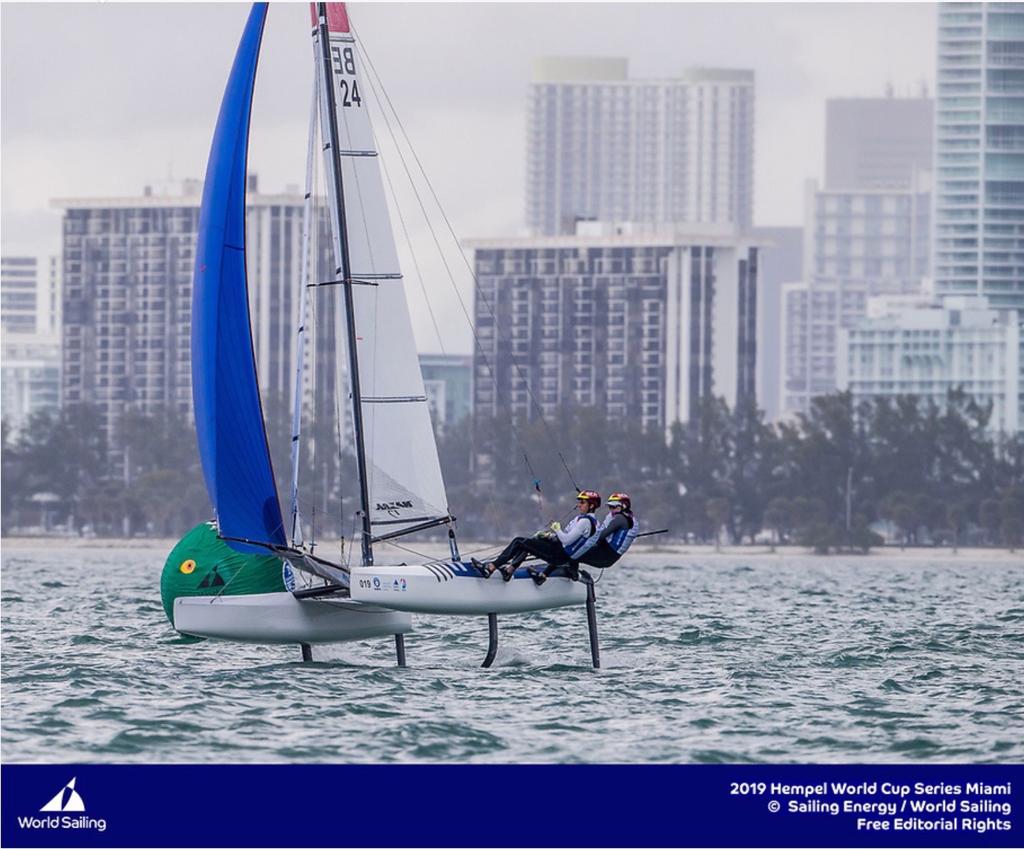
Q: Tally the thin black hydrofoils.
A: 4